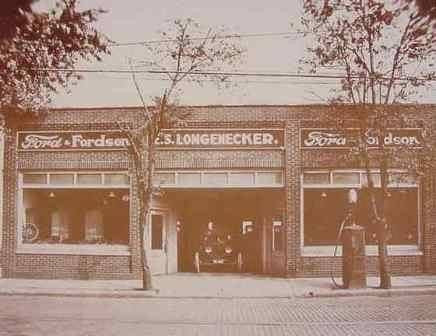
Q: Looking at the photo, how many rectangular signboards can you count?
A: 3